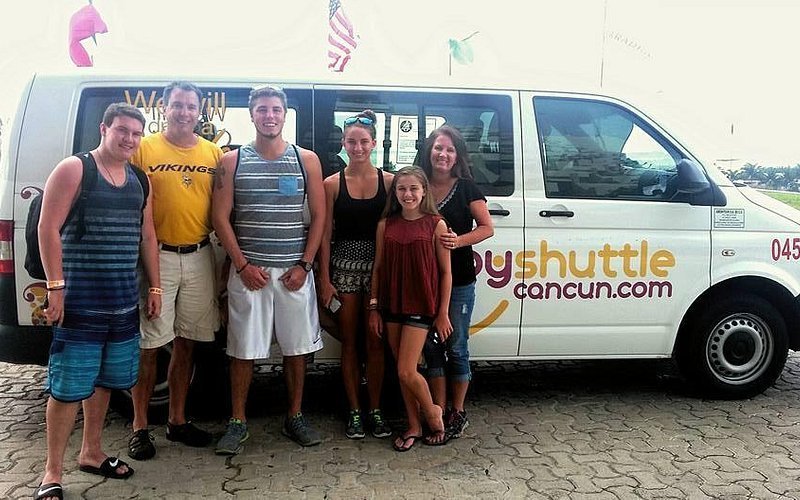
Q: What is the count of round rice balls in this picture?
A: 0